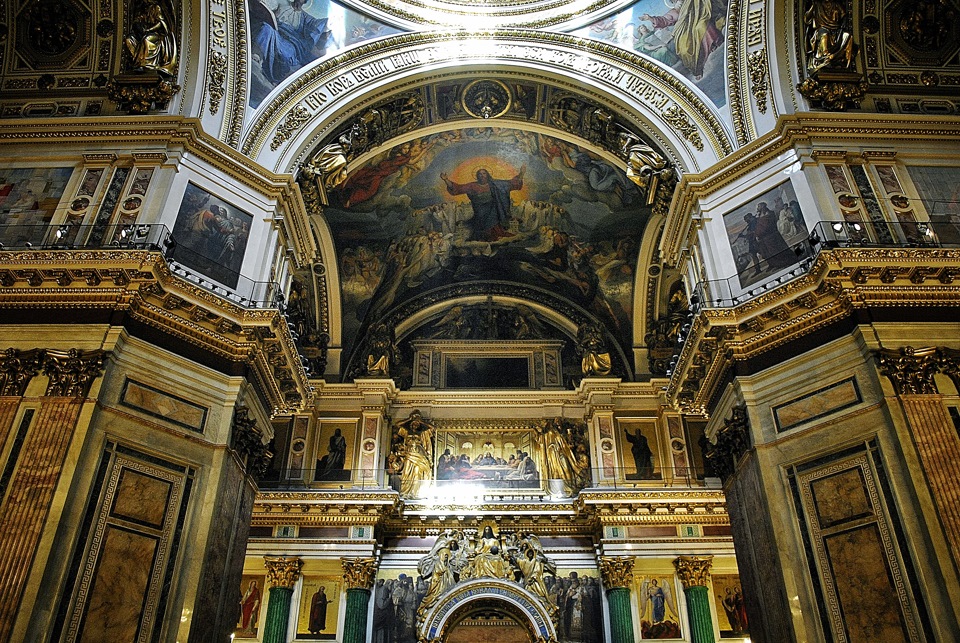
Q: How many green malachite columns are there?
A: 4